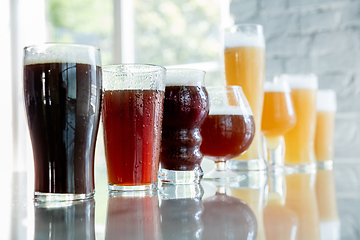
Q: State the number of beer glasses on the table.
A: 8